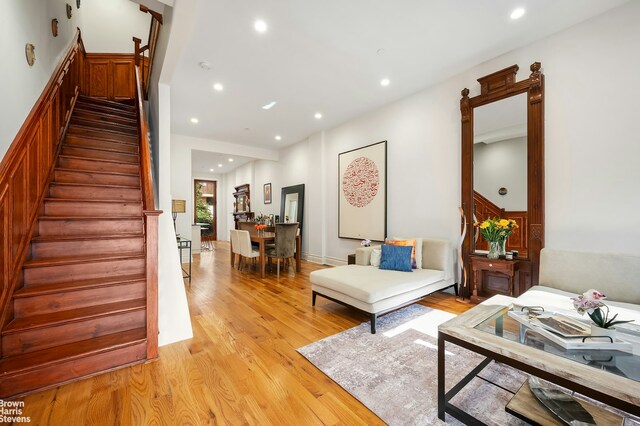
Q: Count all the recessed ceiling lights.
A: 10